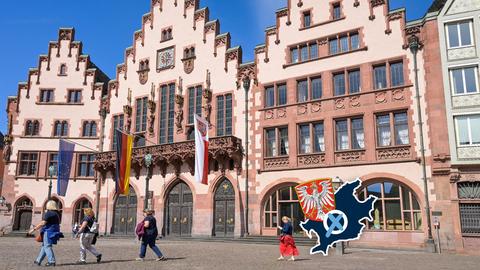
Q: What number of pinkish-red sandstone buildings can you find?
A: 3